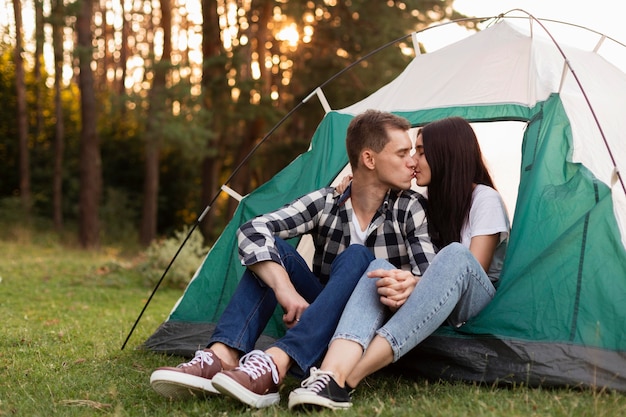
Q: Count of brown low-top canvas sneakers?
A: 2